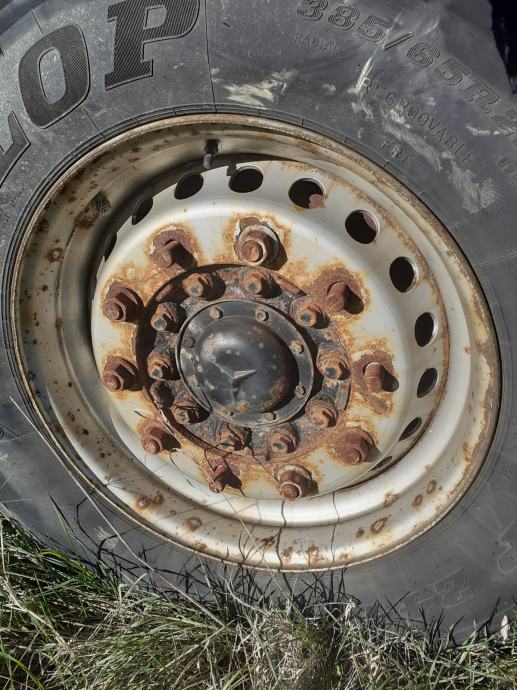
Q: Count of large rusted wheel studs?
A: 10